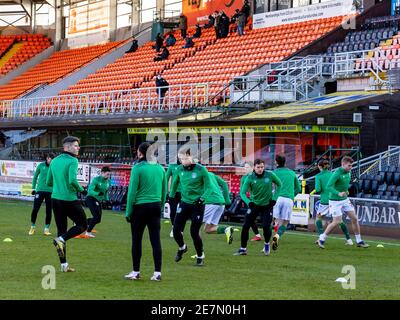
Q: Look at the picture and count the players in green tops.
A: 12